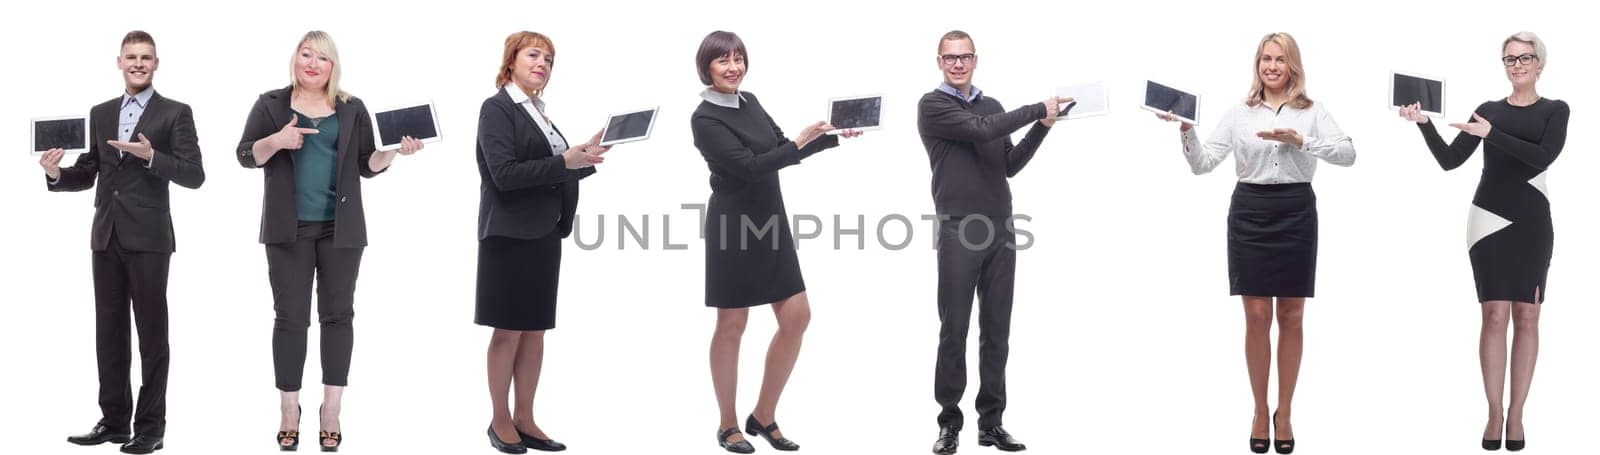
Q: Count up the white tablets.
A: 7